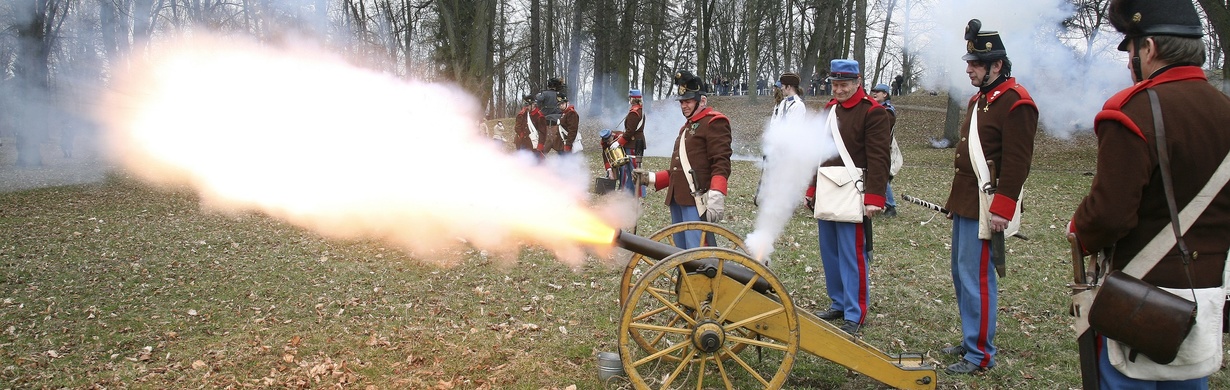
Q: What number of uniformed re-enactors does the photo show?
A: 12